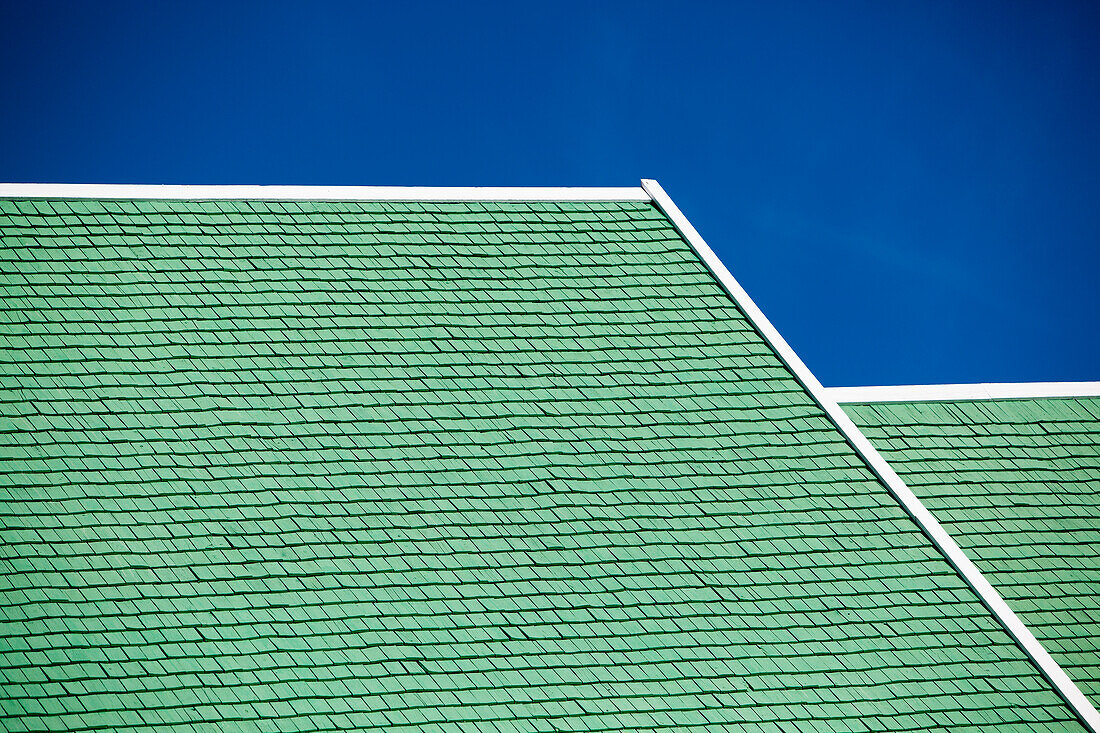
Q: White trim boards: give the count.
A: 3